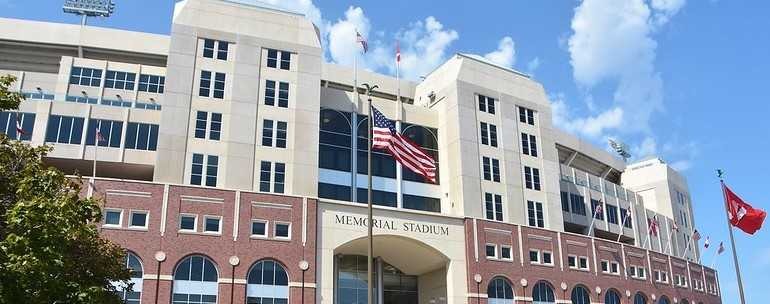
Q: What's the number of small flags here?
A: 11